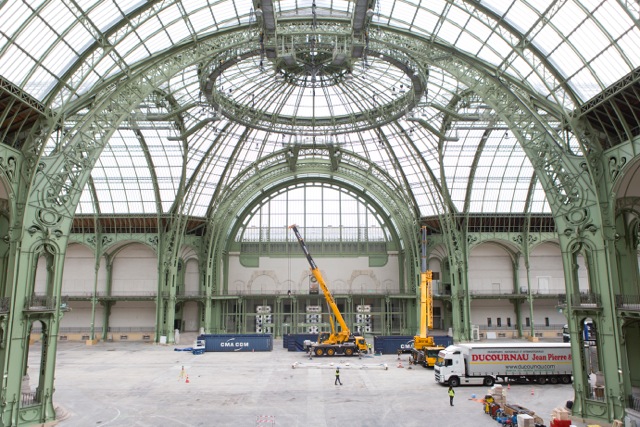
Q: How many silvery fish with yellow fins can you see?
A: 0